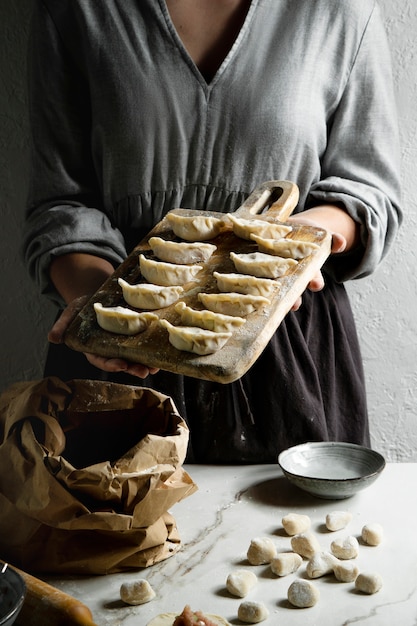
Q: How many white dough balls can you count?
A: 14